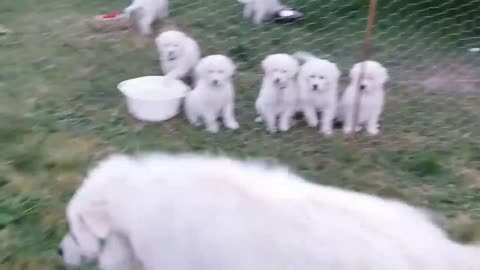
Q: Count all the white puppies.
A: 7